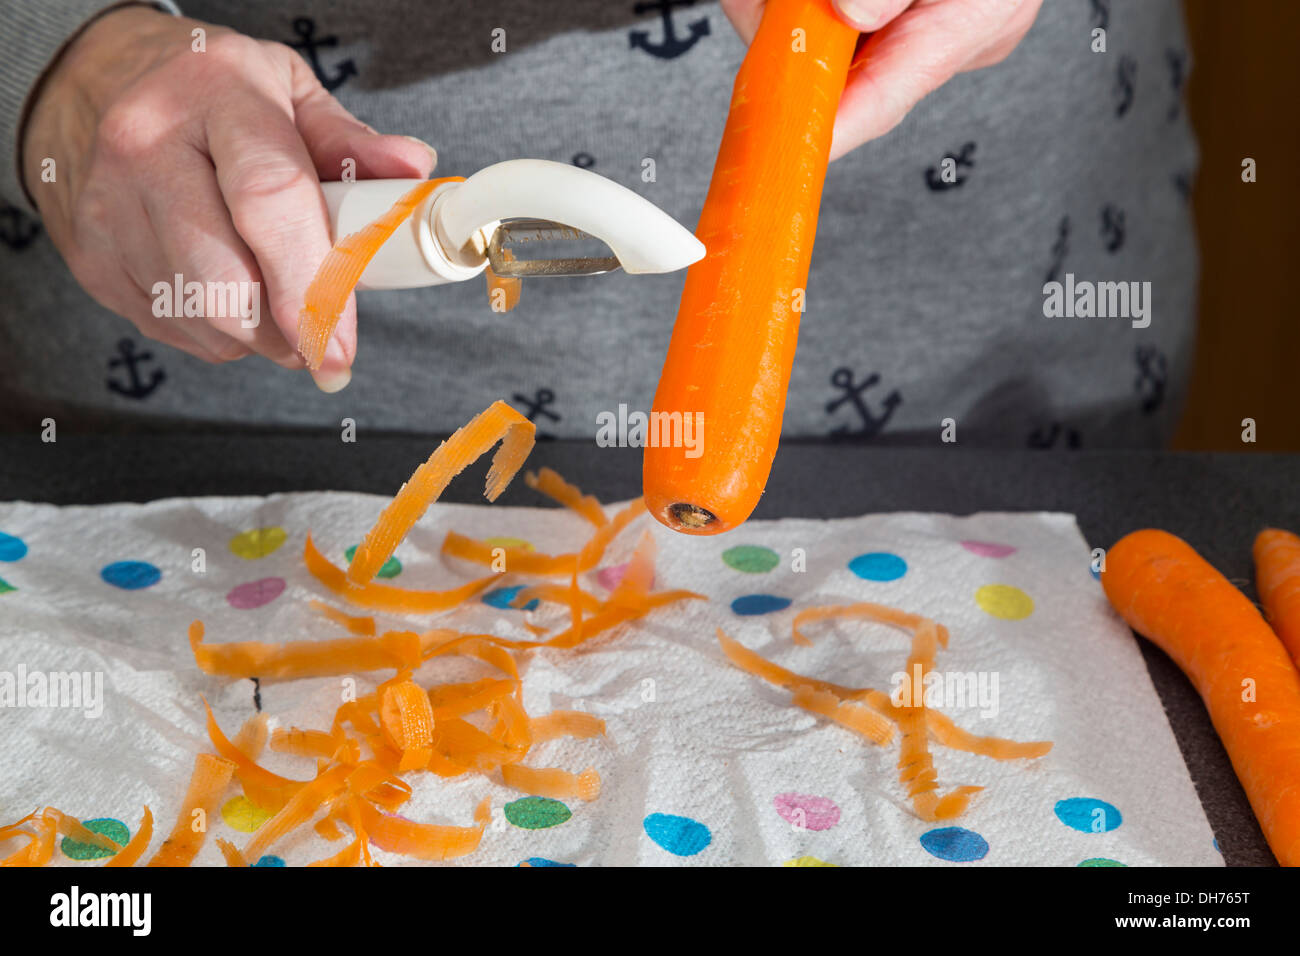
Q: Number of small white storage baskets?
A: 0